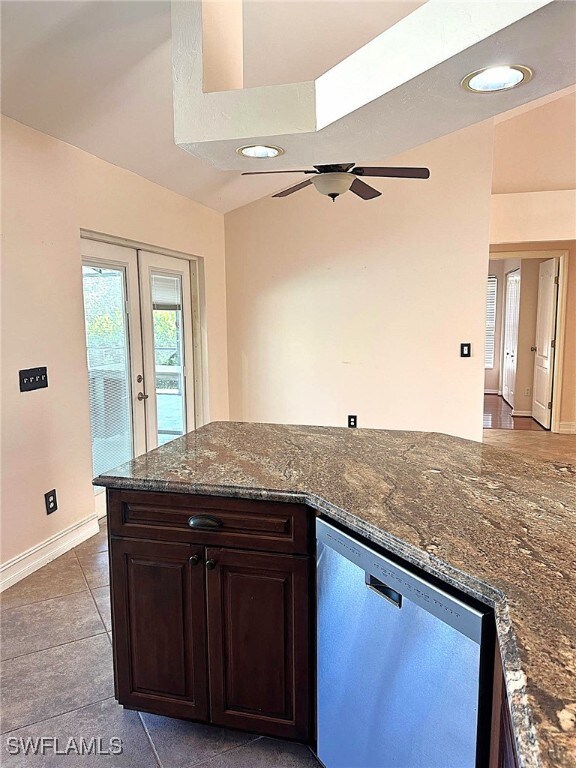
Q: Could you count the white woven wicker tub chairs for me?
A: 0